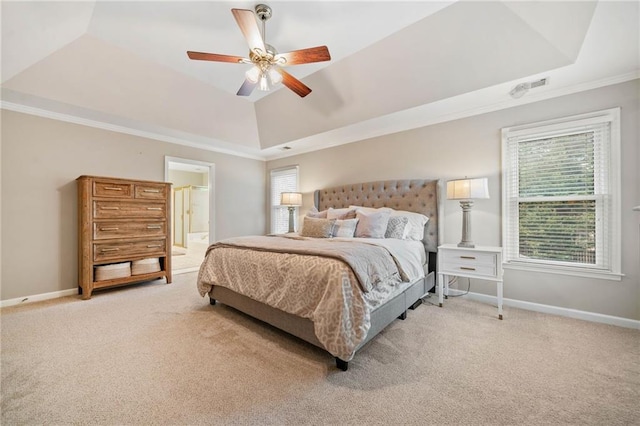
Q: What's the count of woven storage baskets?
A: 2